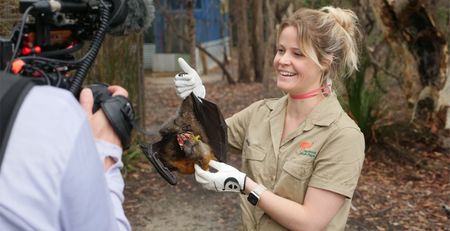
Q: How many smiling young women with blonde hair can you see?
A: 1